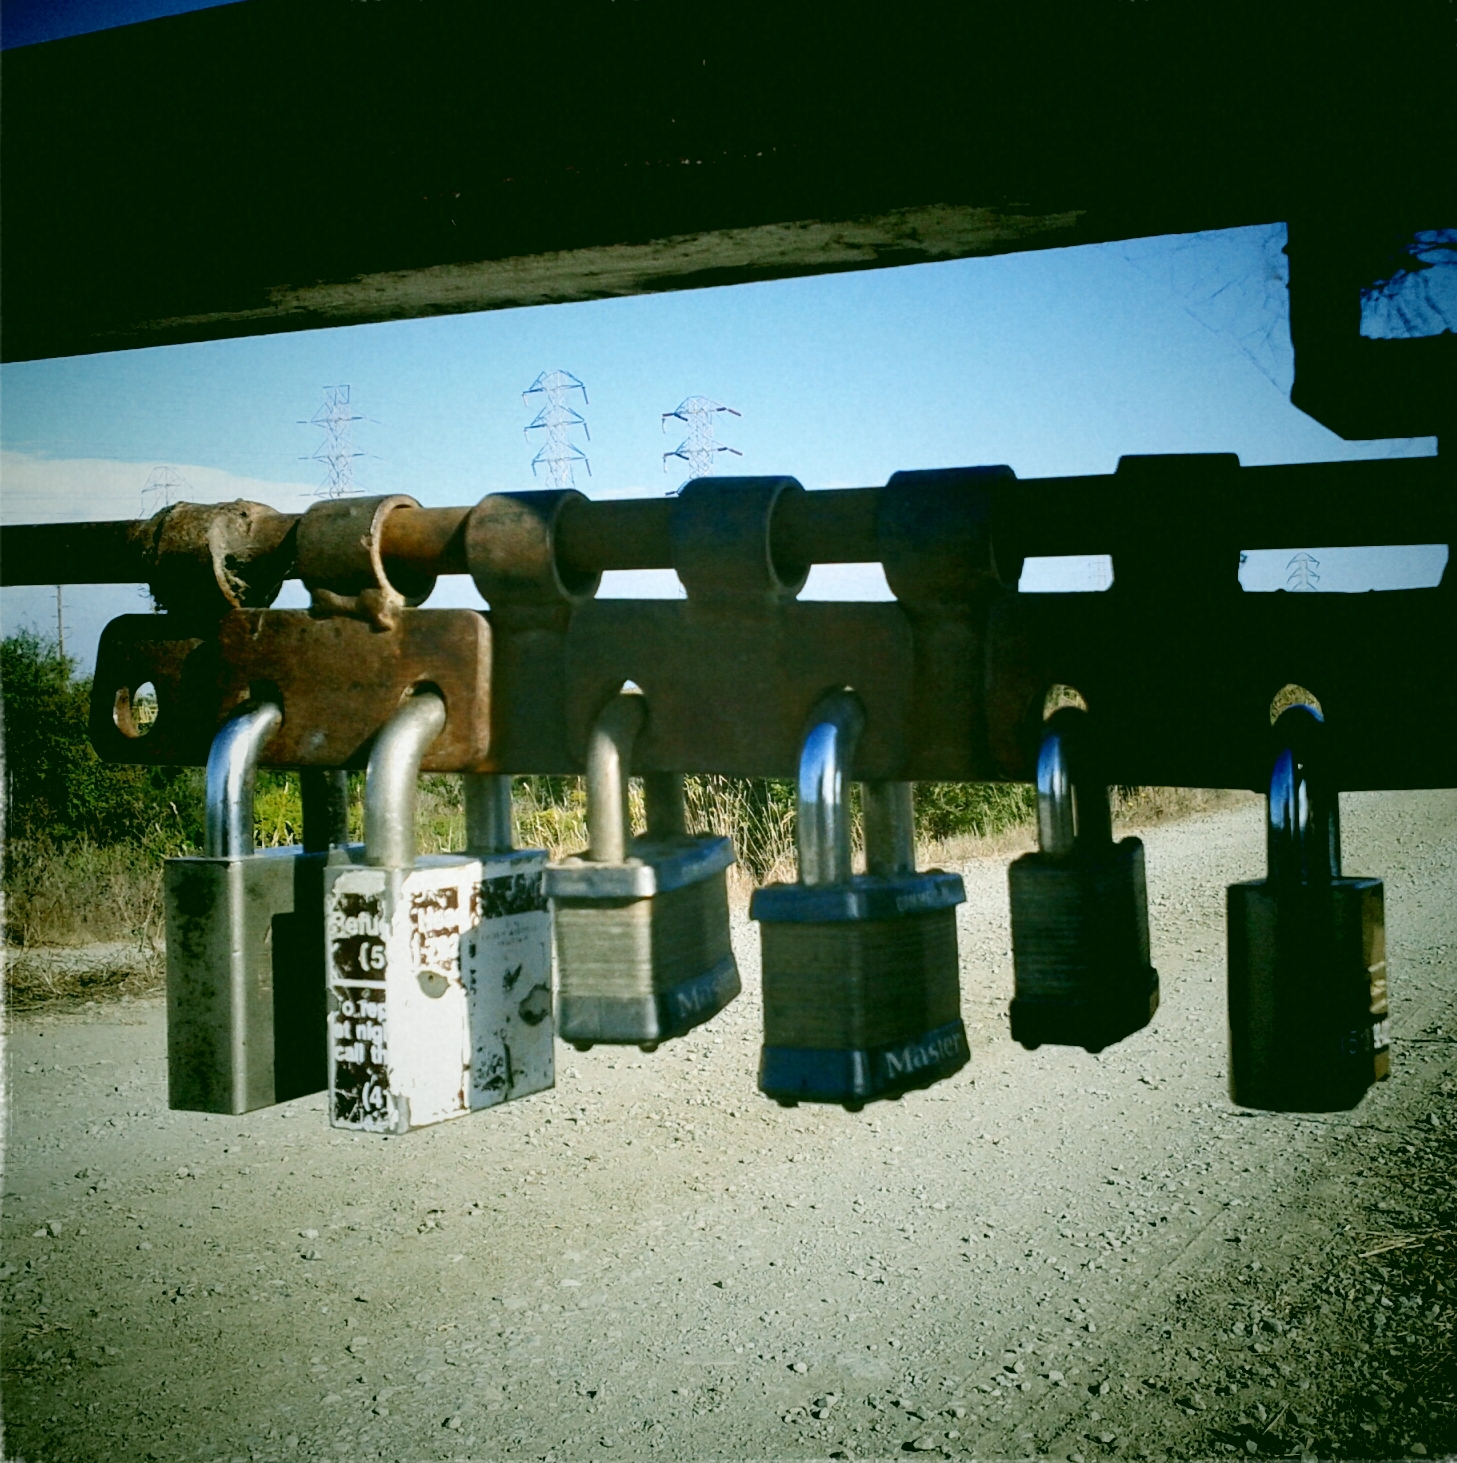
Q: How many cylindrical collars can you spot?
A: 6